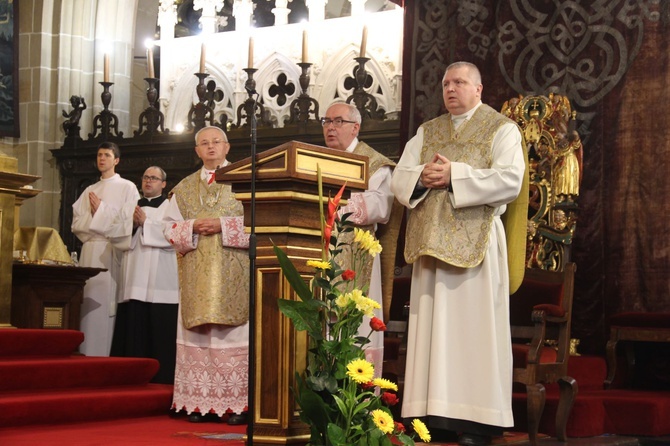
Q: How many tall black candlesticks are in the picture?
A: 6